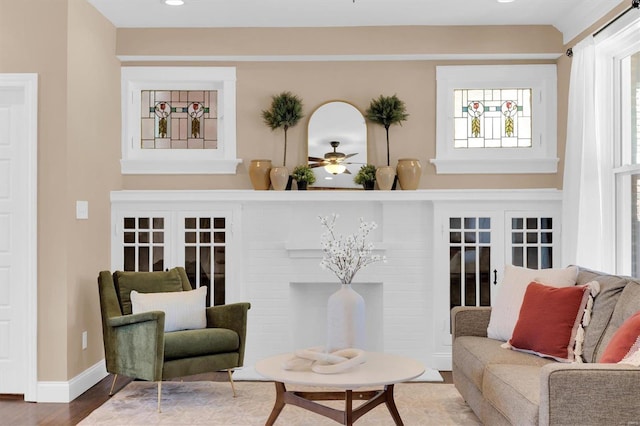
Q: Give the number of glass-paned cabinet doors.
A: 4